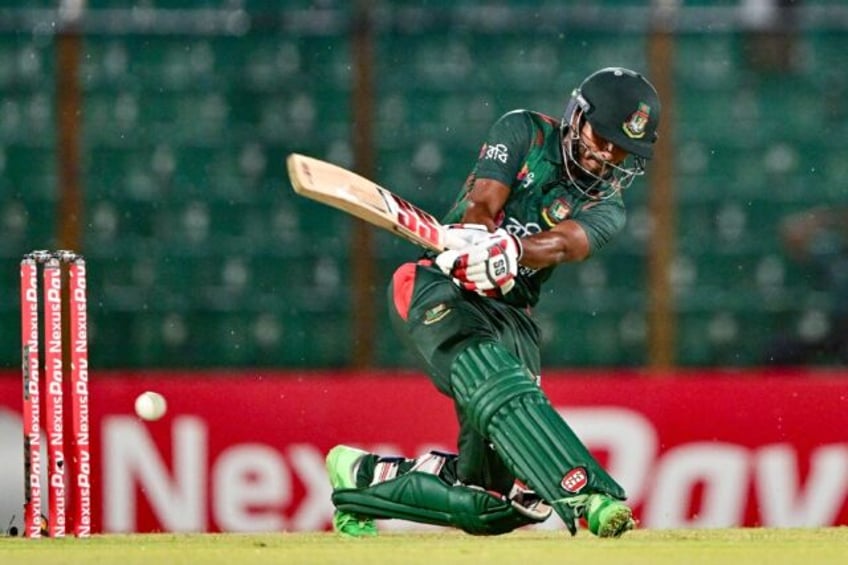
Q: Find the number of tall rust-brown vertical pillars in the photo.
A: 3